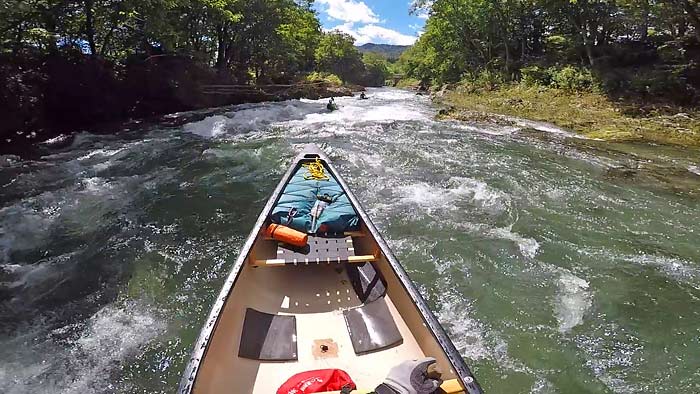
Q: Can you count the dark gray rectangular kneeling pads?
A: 2